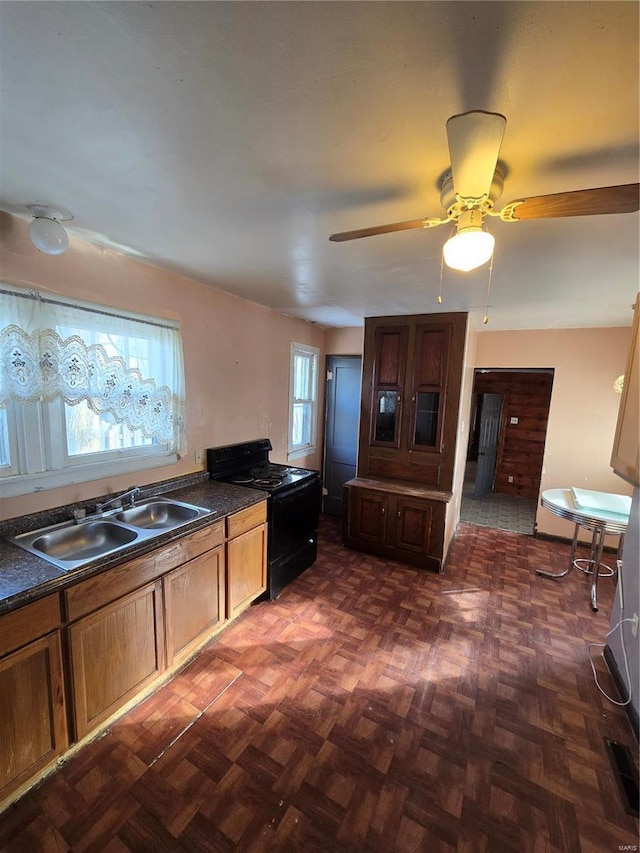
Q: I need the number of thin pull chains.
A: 2